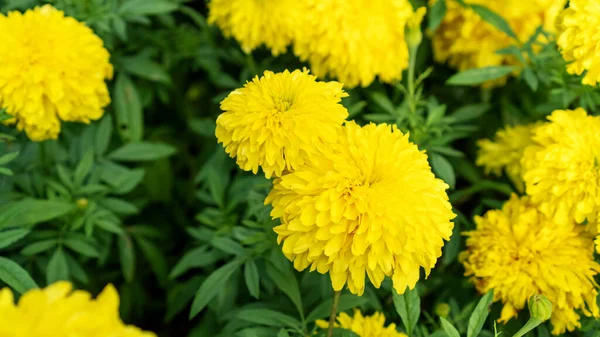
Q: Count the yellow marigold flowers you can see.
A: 12